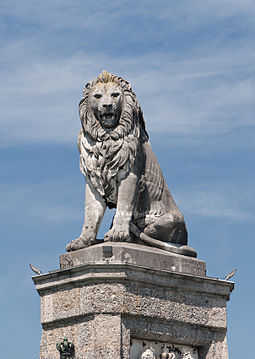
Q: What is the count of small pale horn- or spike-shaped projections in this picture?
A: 2